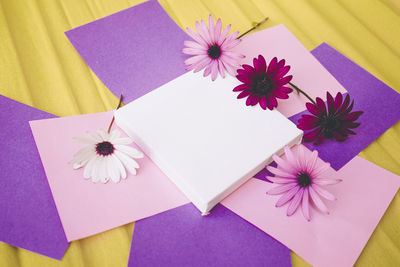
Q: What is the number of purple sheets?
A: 4